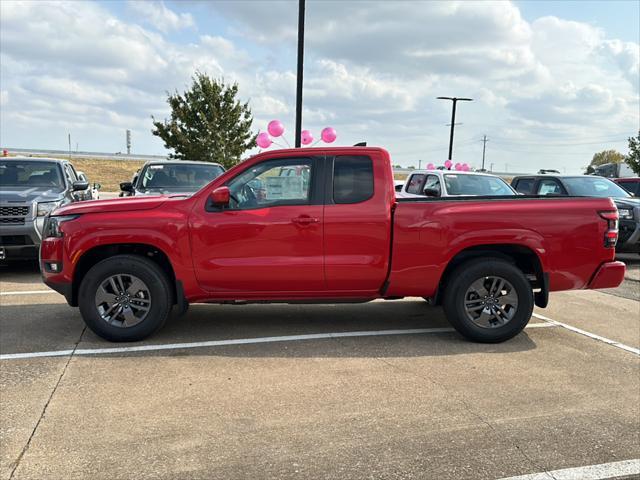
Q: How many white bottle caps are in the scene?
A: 0